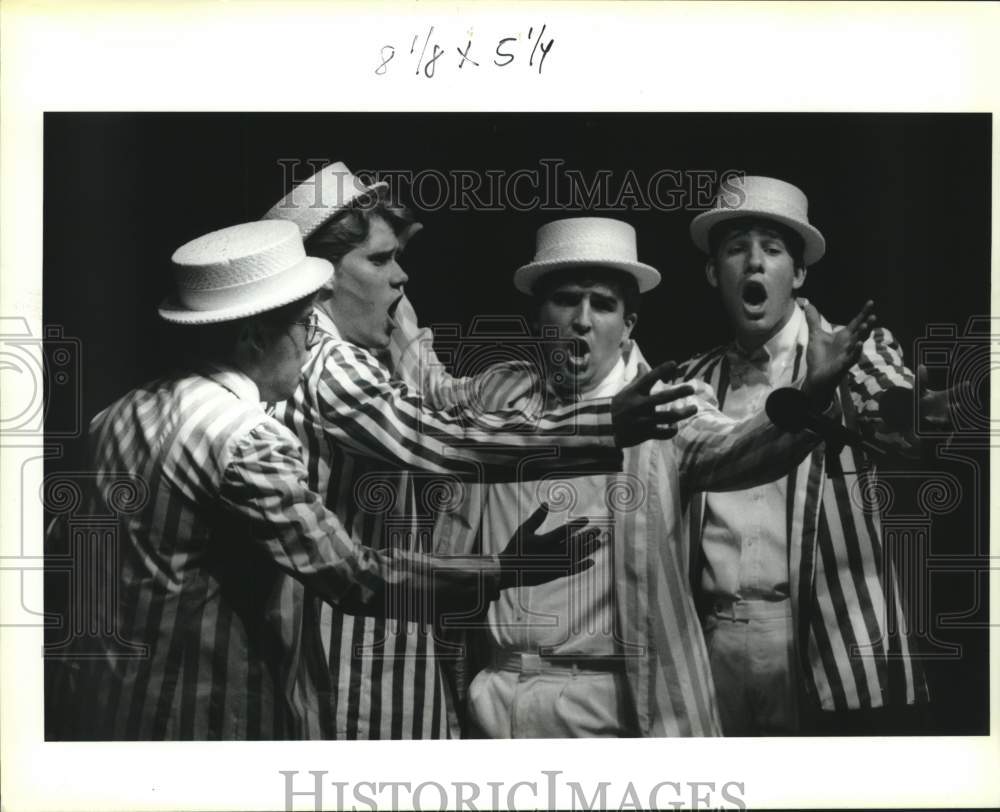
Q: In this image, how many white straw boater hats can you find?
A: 4